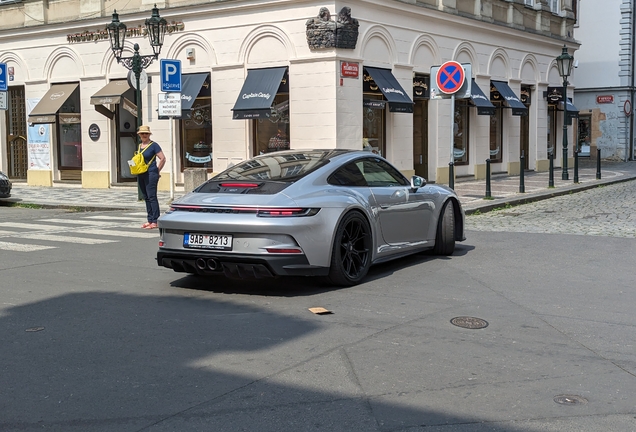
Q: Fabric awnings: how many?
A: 8